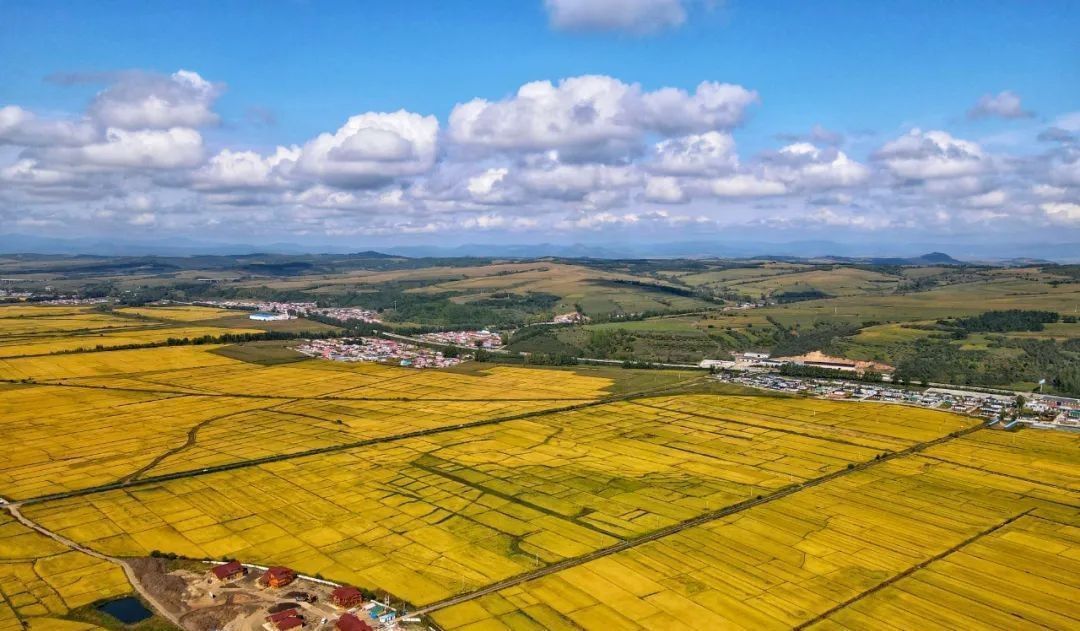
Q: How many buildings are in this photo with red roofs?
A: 5